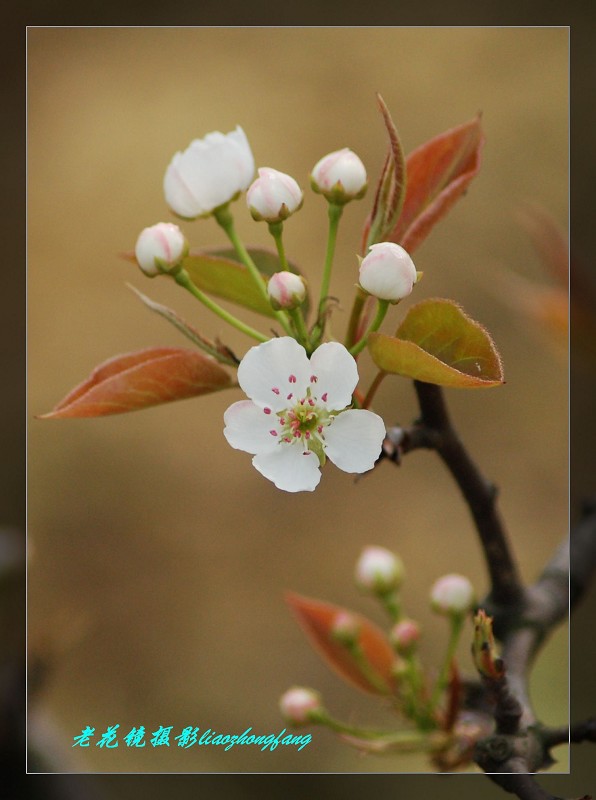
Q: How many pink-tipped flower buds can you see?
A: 10